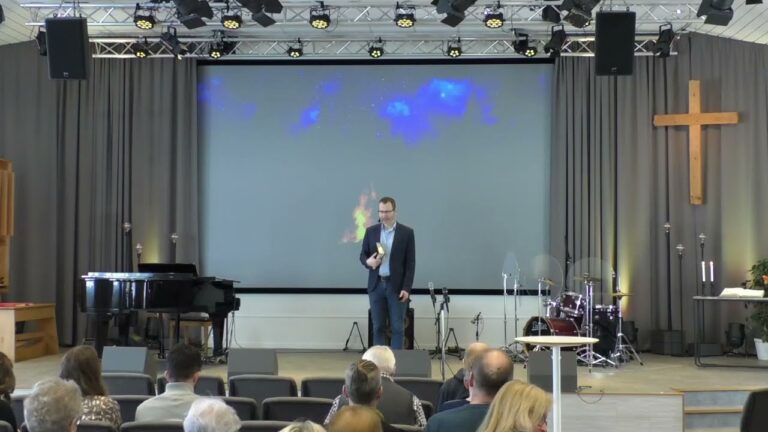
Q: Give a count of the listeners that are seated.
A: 12